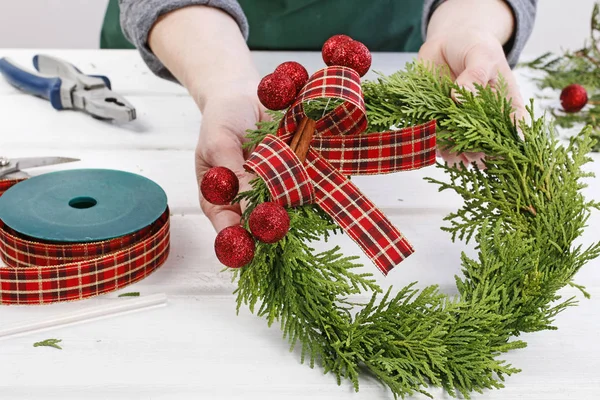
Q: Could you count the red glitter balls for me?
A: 8